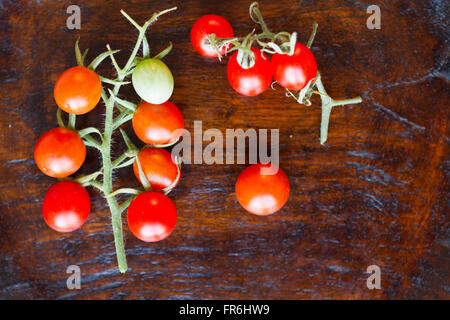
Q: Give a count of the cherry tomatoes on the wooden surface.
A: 11